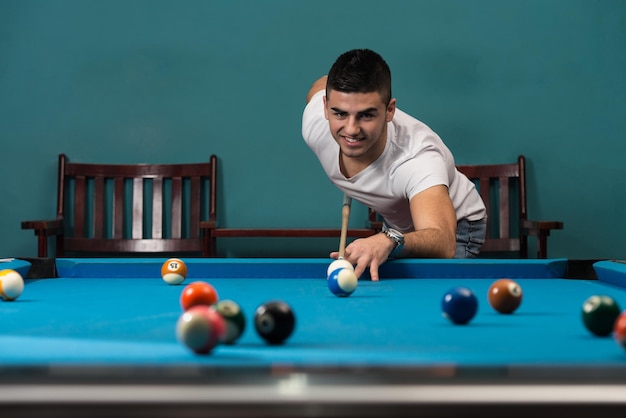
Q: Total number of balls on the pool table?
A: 12